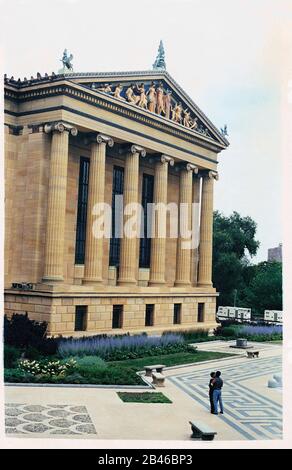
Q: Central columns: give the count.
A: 6